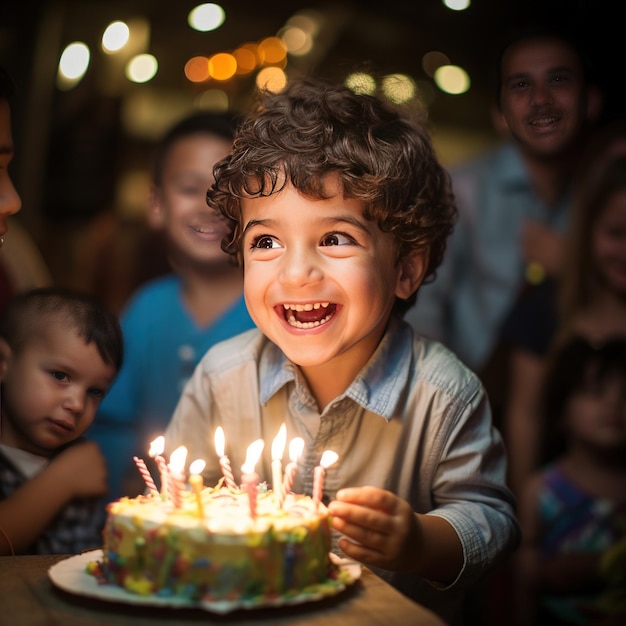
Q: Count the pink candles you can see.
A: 7